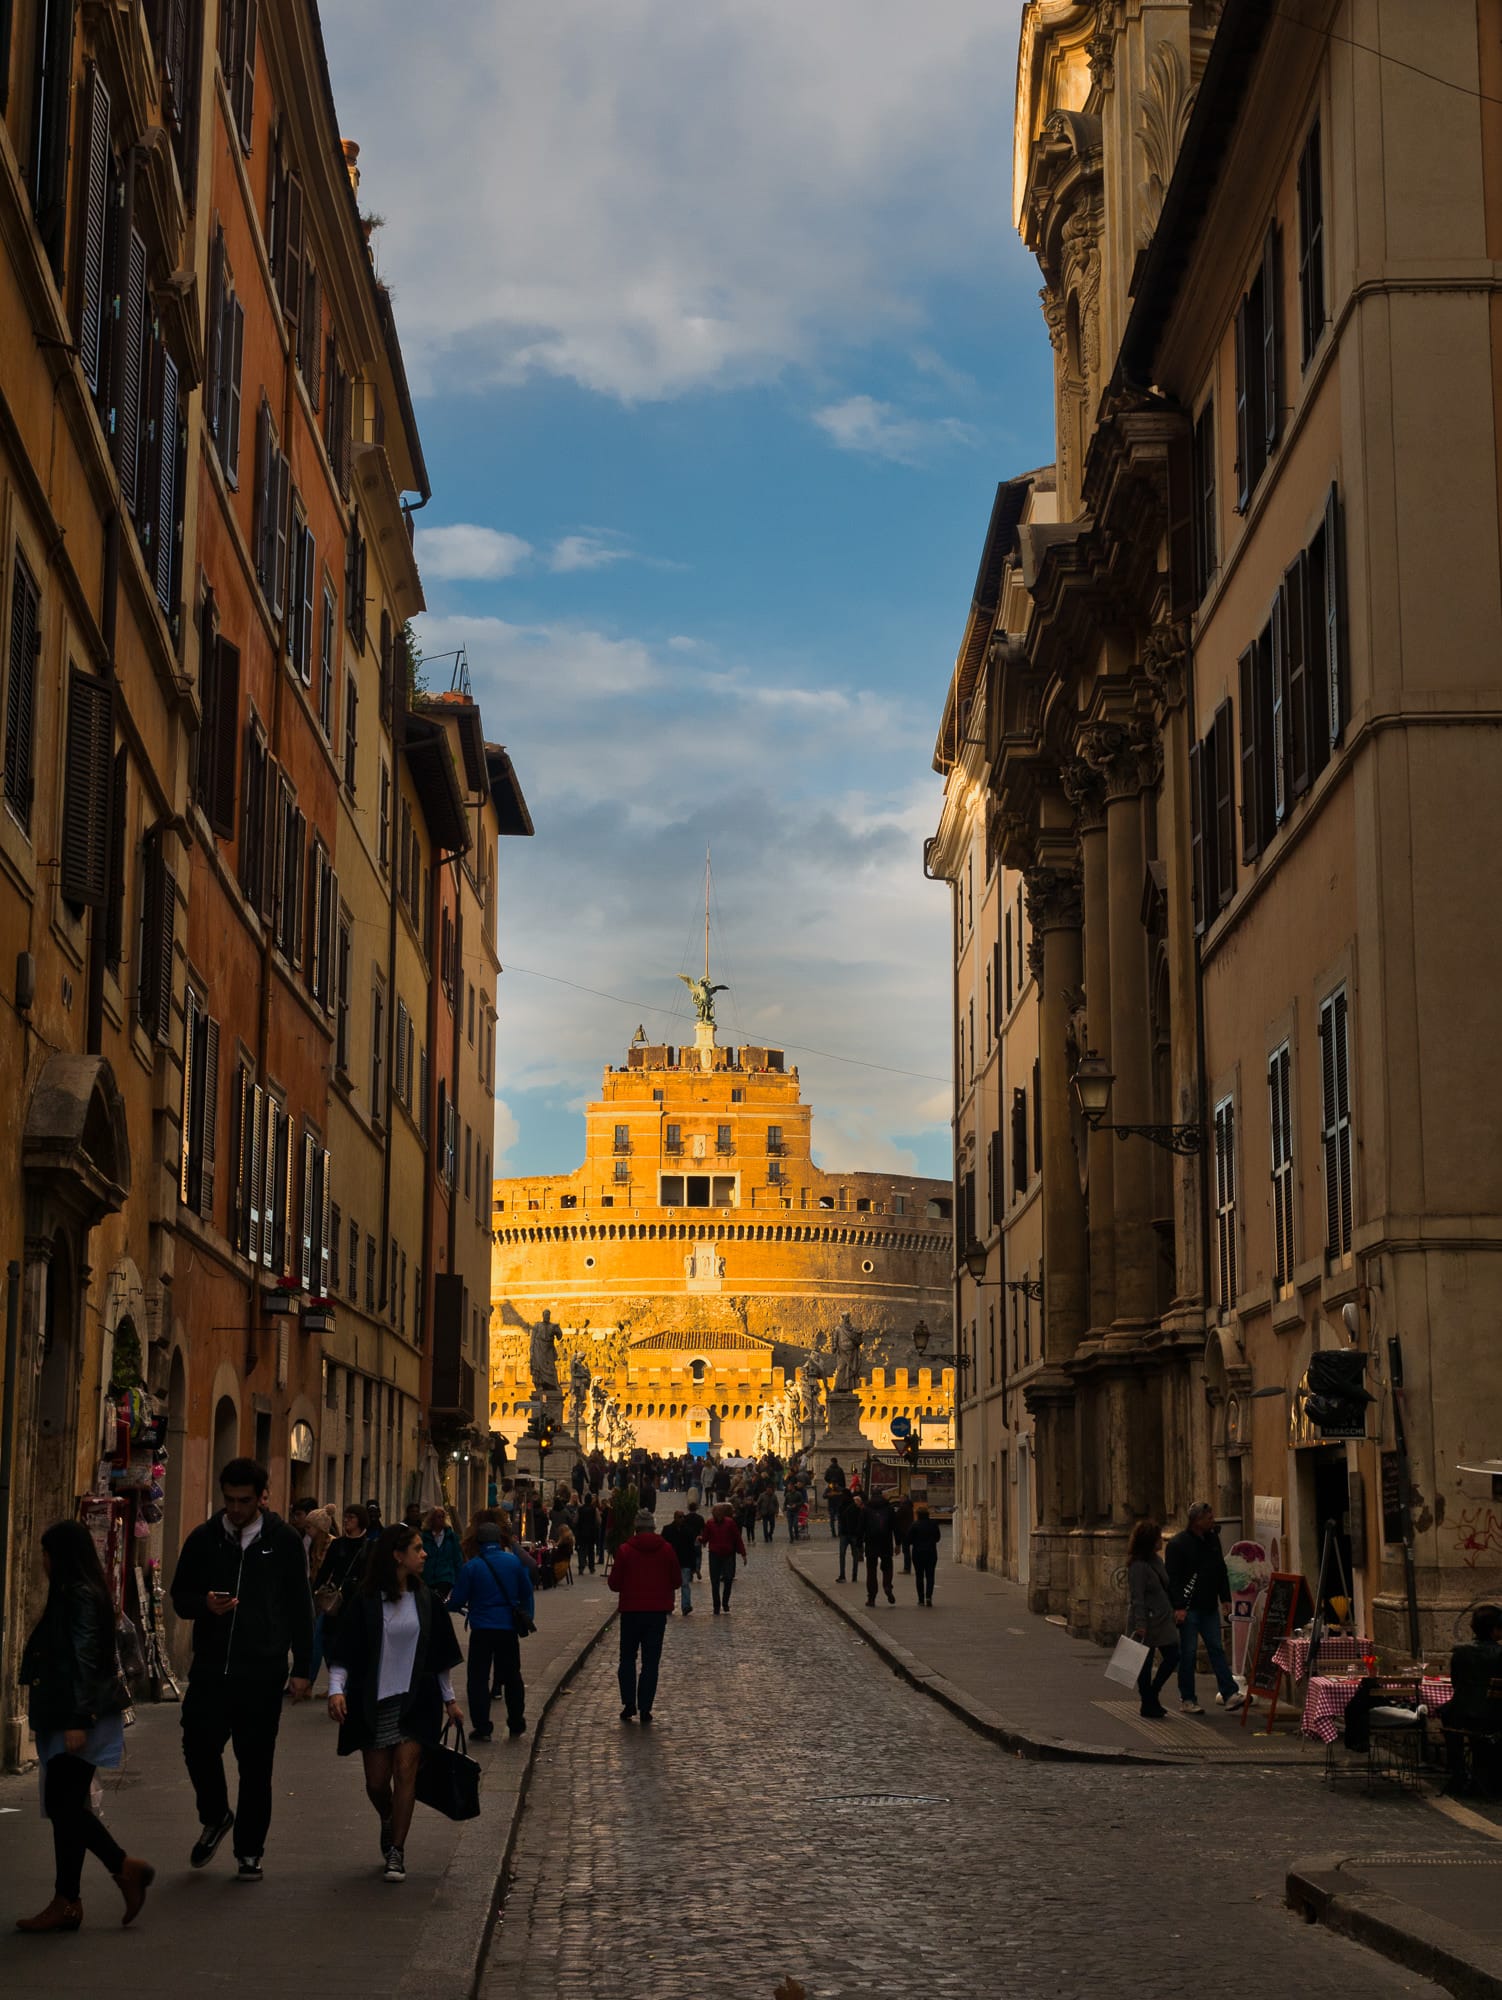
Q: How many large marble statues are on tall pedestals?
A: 2